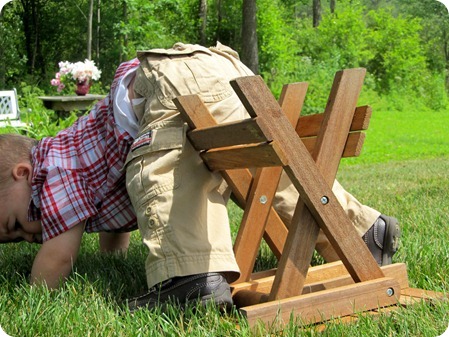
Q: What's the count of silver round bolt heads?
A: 3